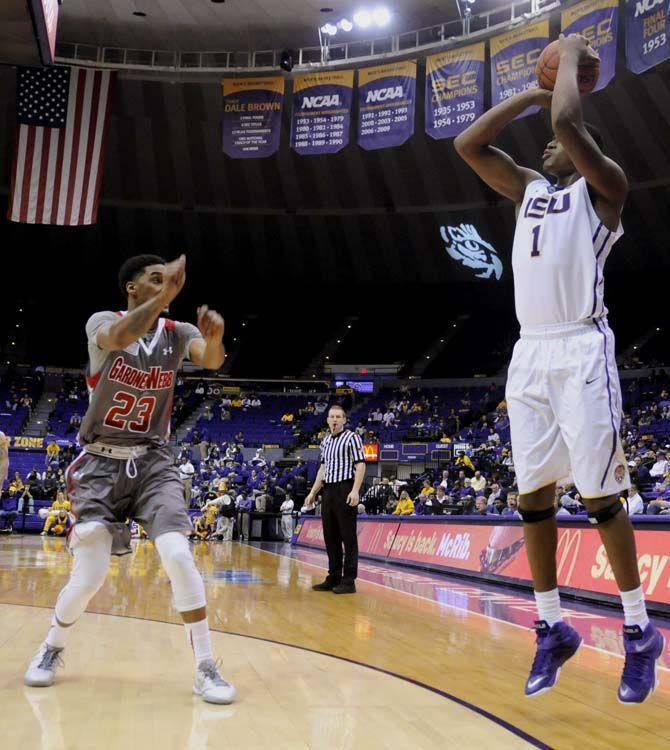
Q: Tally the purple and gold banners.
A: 7